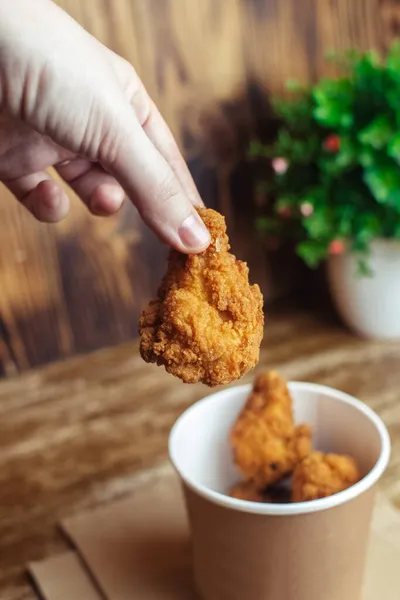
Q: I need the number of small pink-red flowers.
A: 5